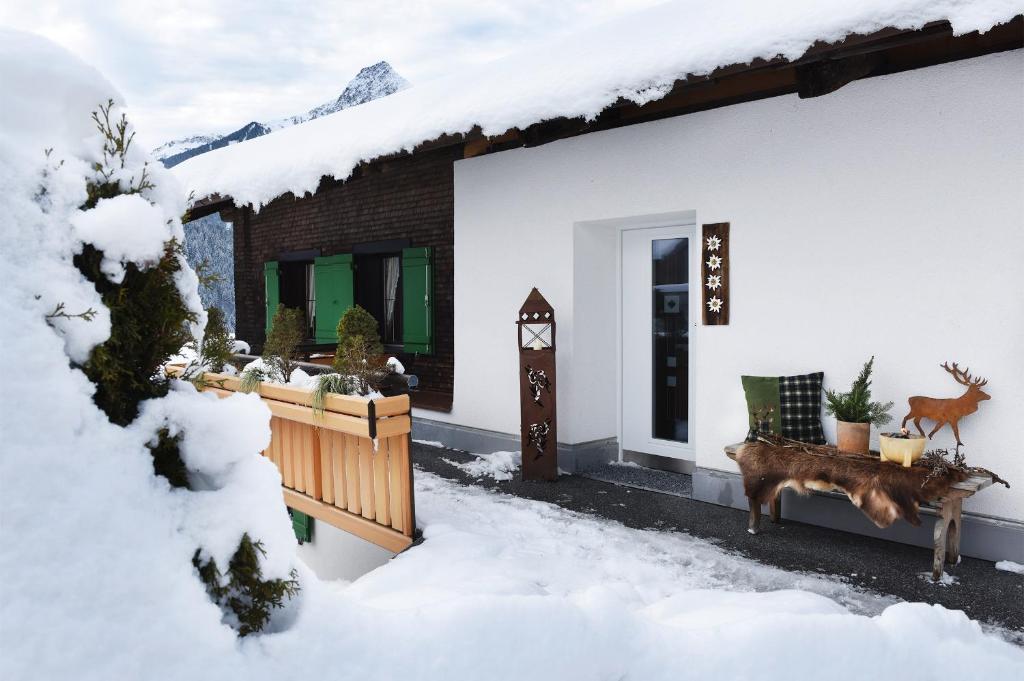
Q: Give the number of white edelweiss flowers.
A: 4